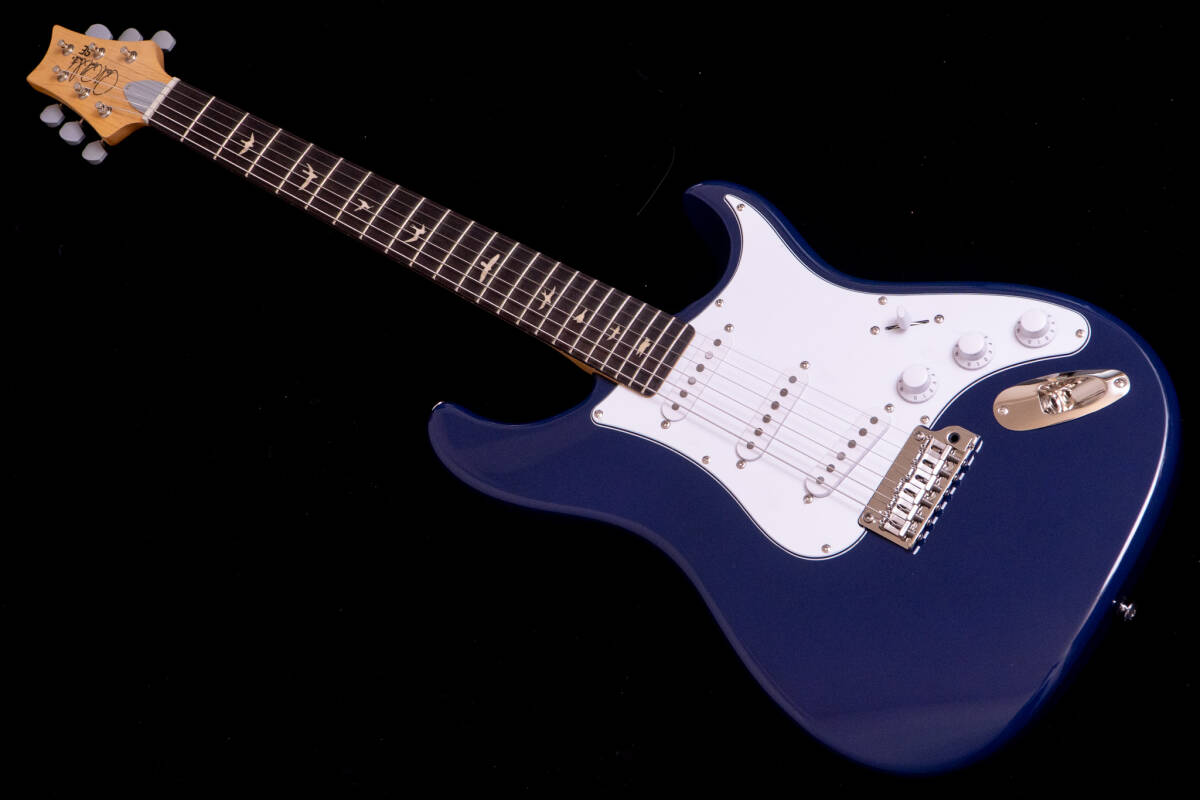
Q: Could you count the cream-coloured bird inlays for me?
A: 9